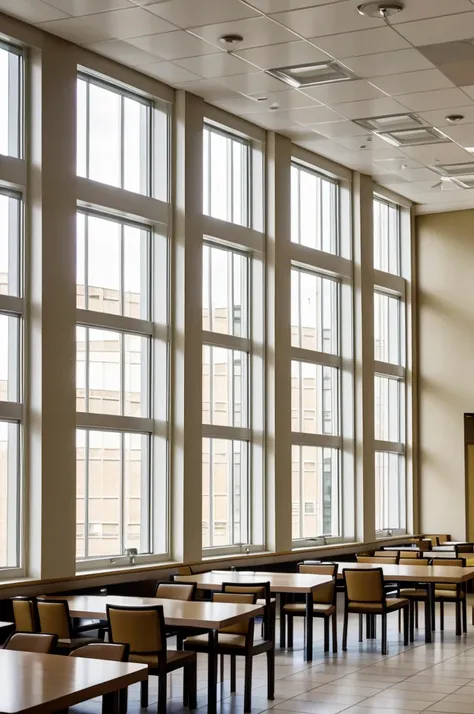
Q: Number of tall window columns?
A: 5